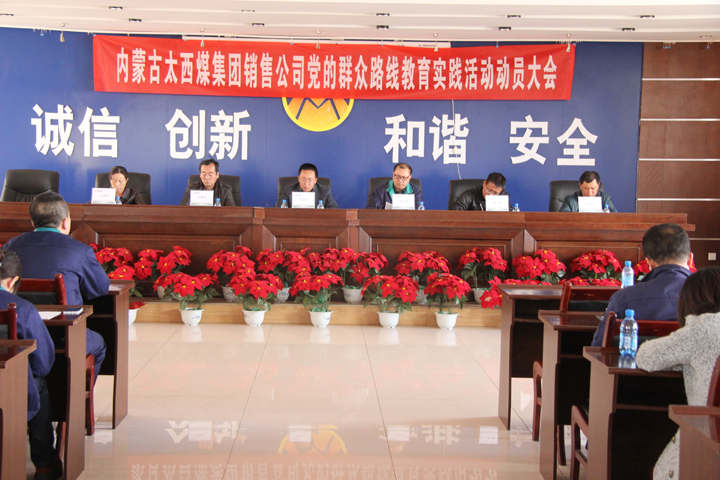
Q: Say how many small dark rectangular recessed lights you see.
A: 11